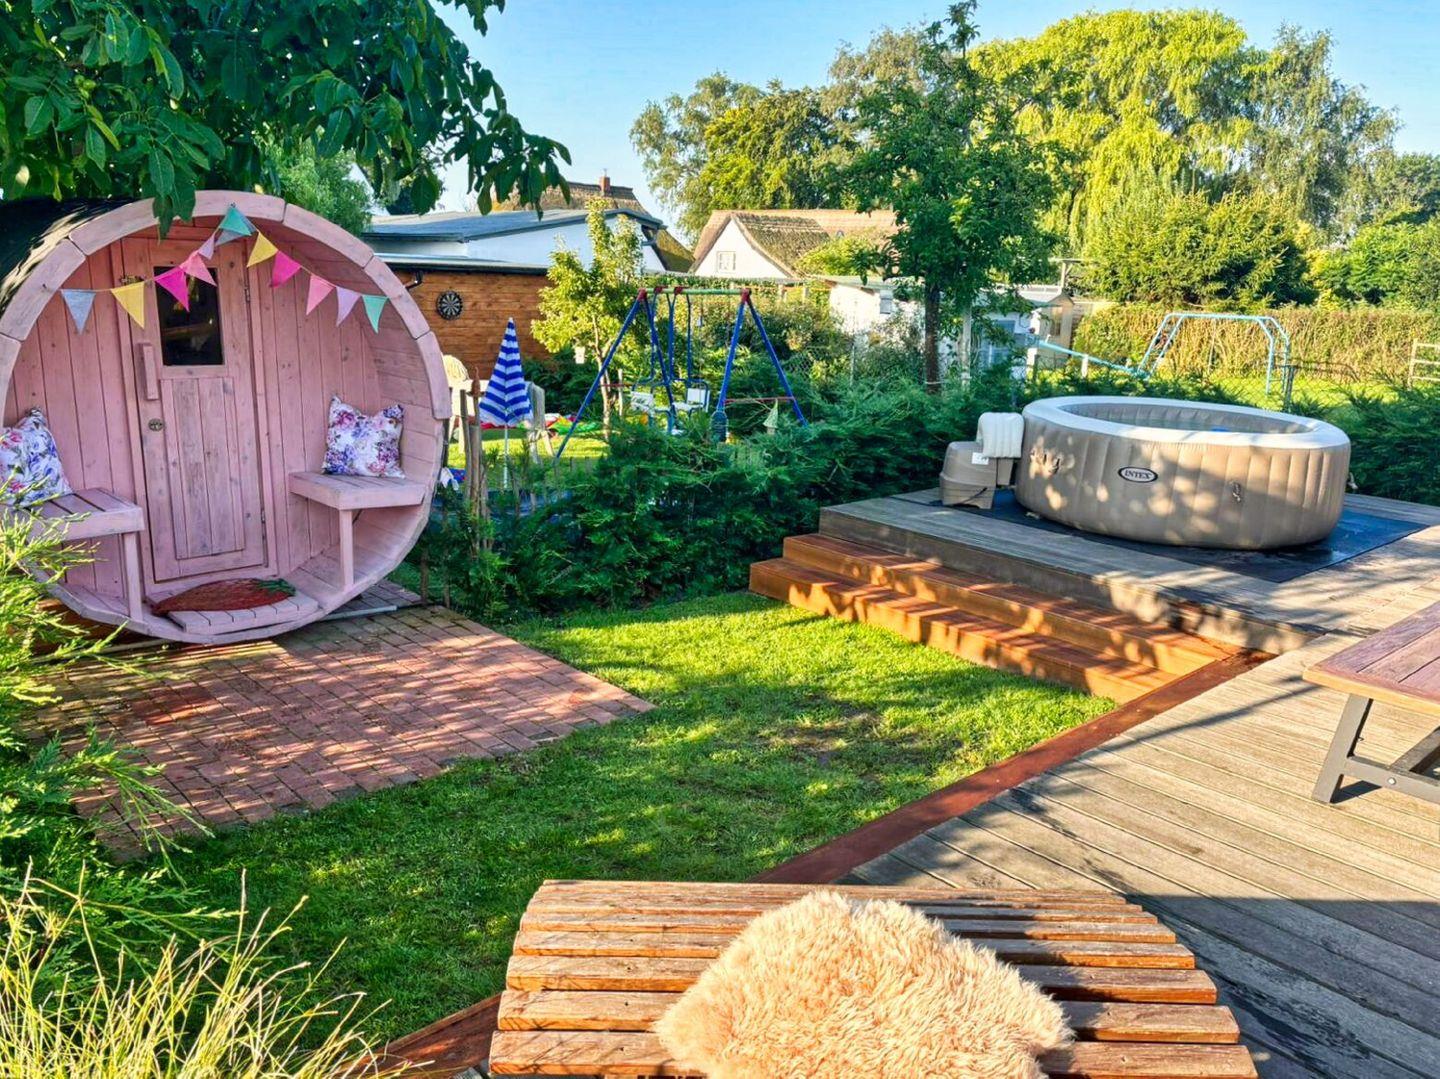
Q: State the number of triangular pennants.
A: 12